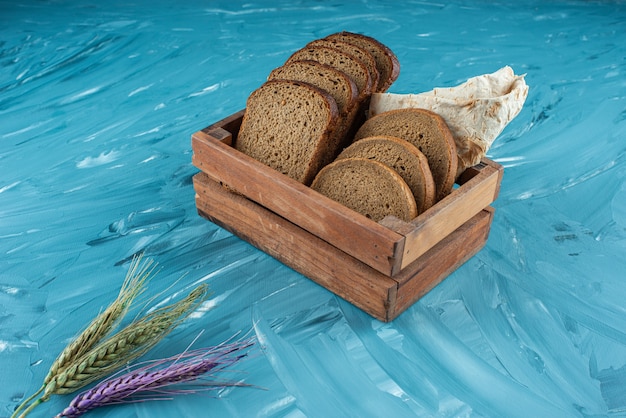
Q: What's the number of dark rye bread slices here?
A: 8